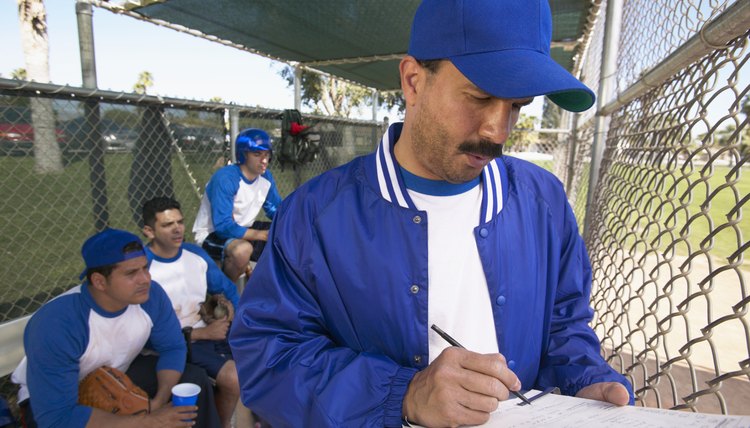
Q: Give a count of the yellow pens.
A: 0